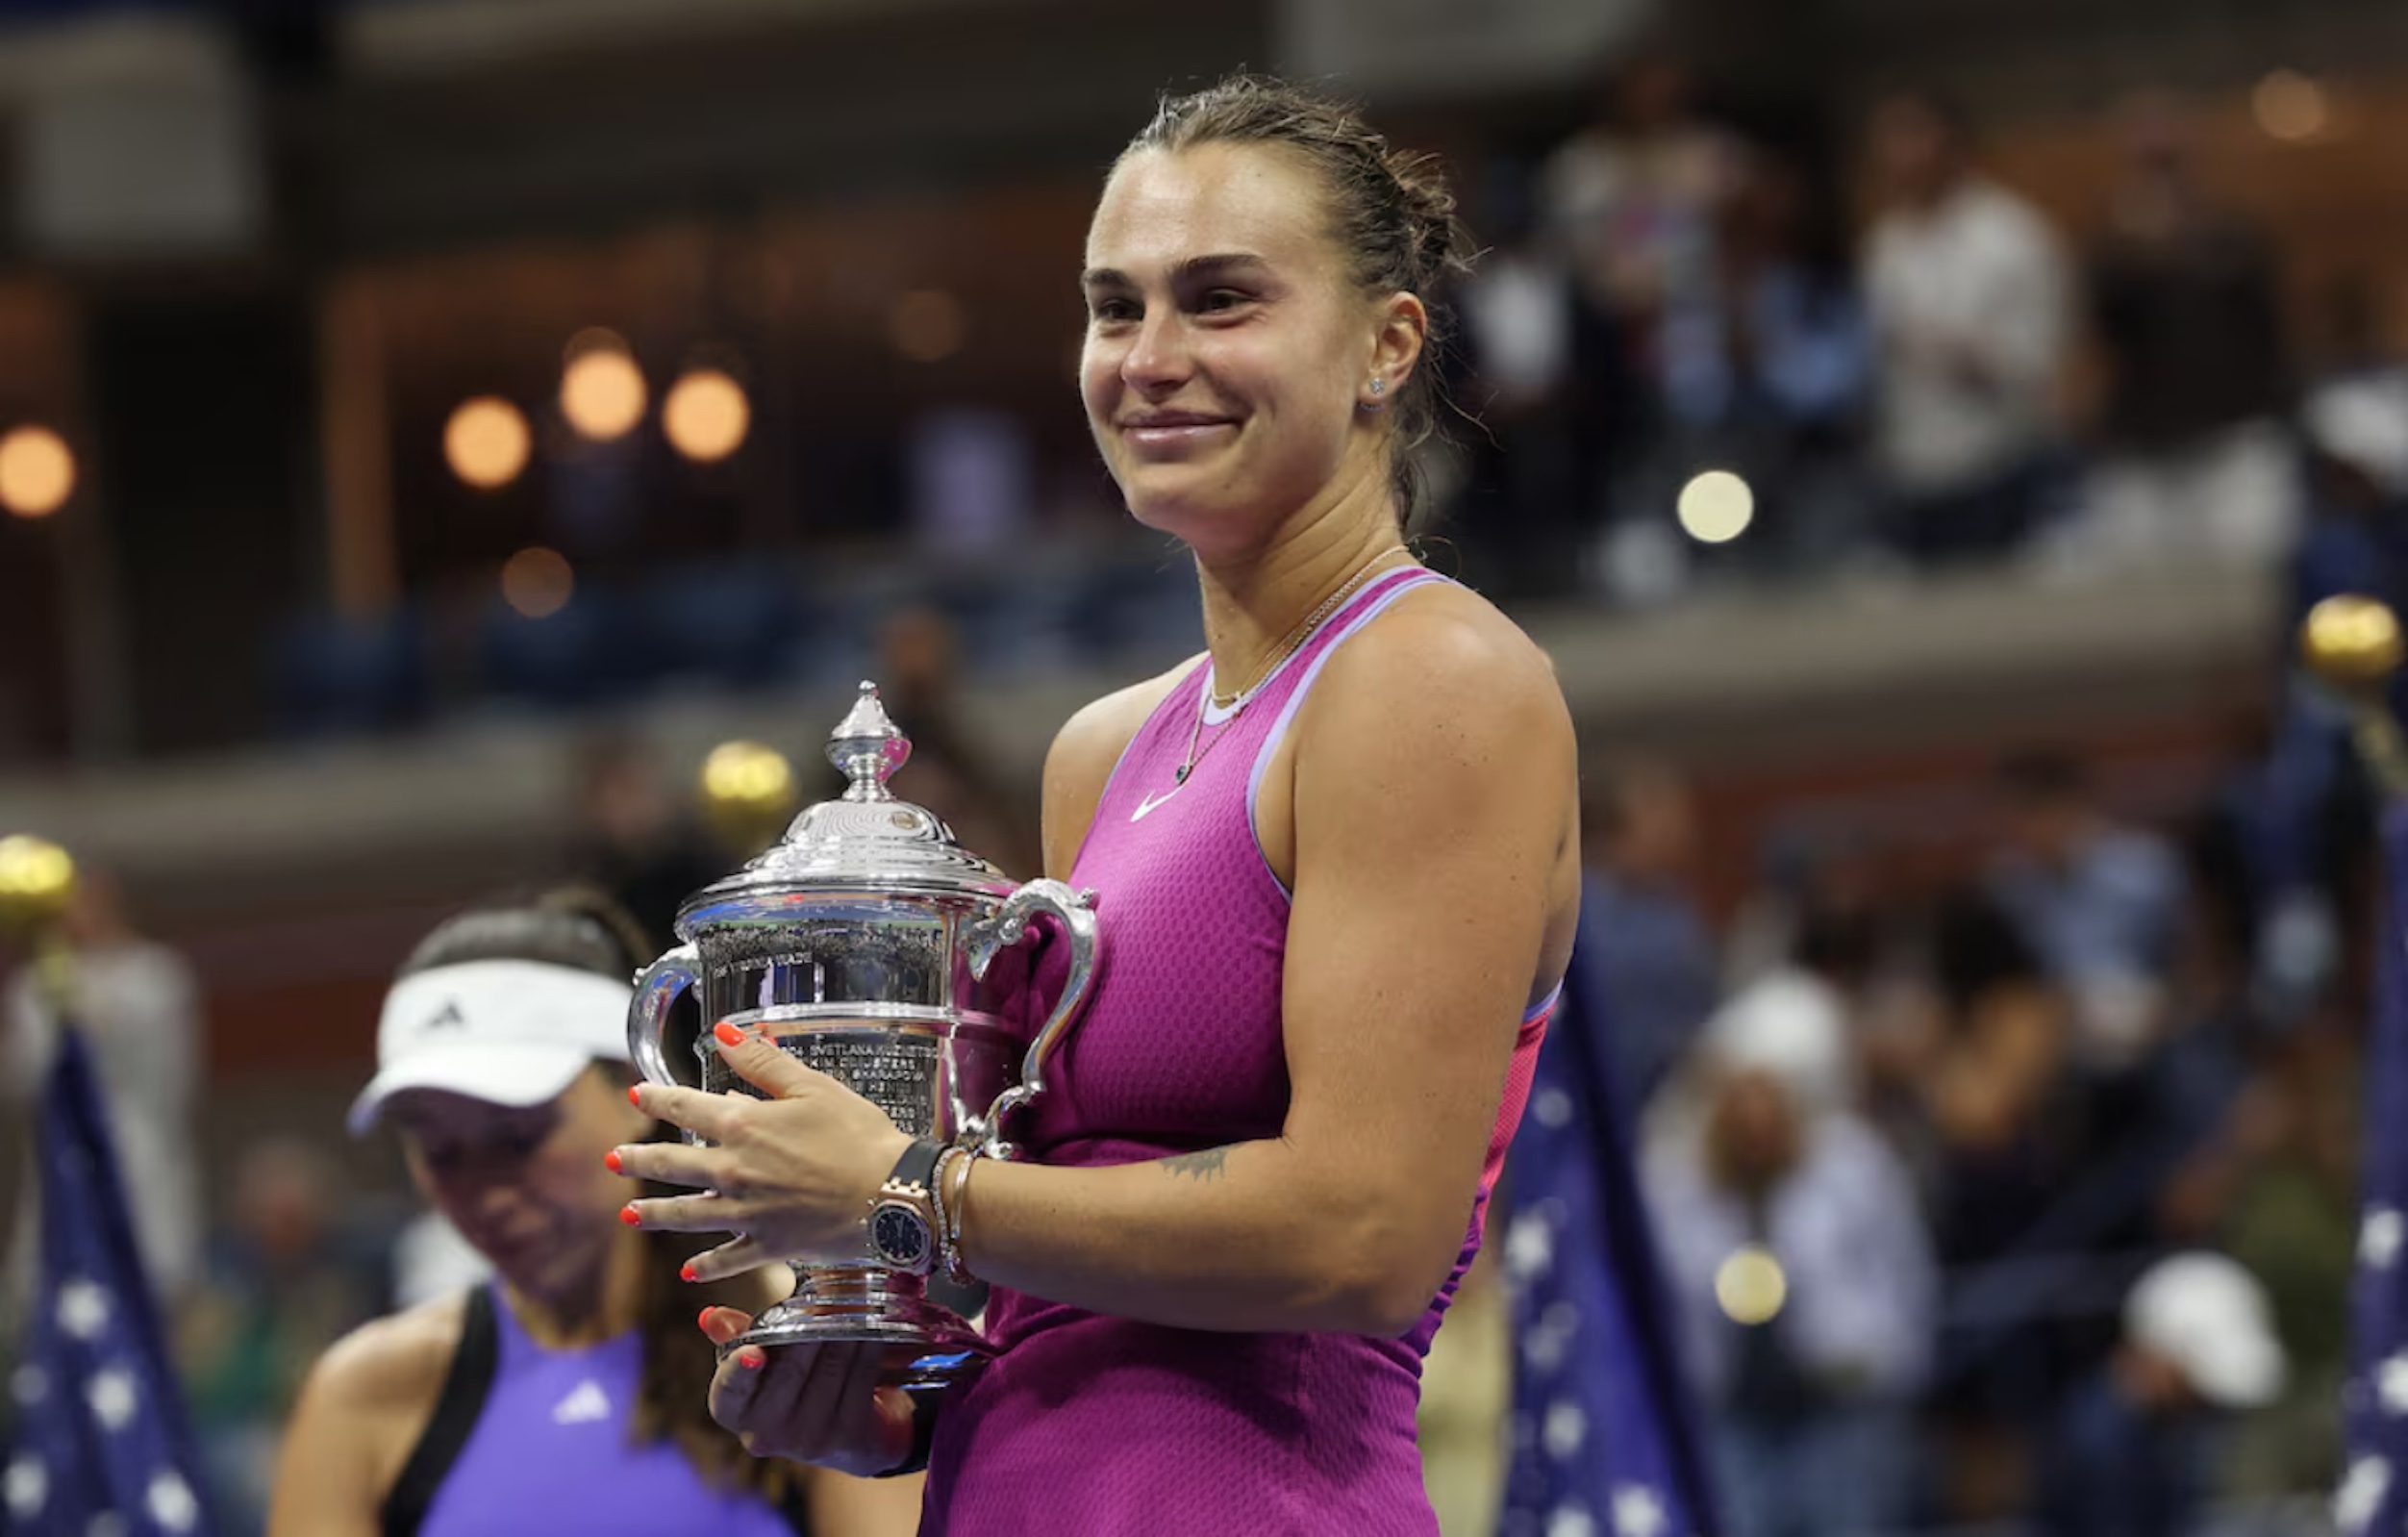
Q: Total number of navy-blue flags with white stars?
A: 3